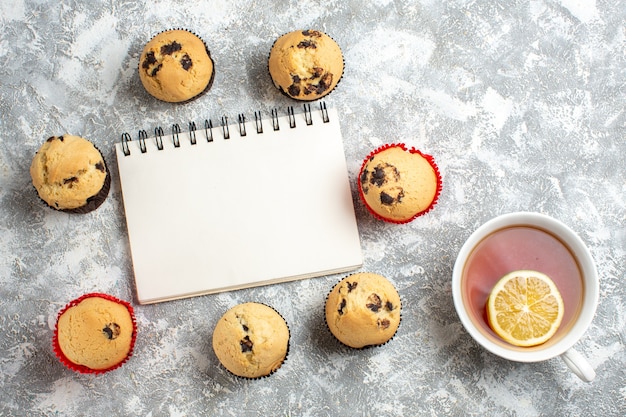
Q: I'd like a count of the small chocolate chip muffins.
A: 7